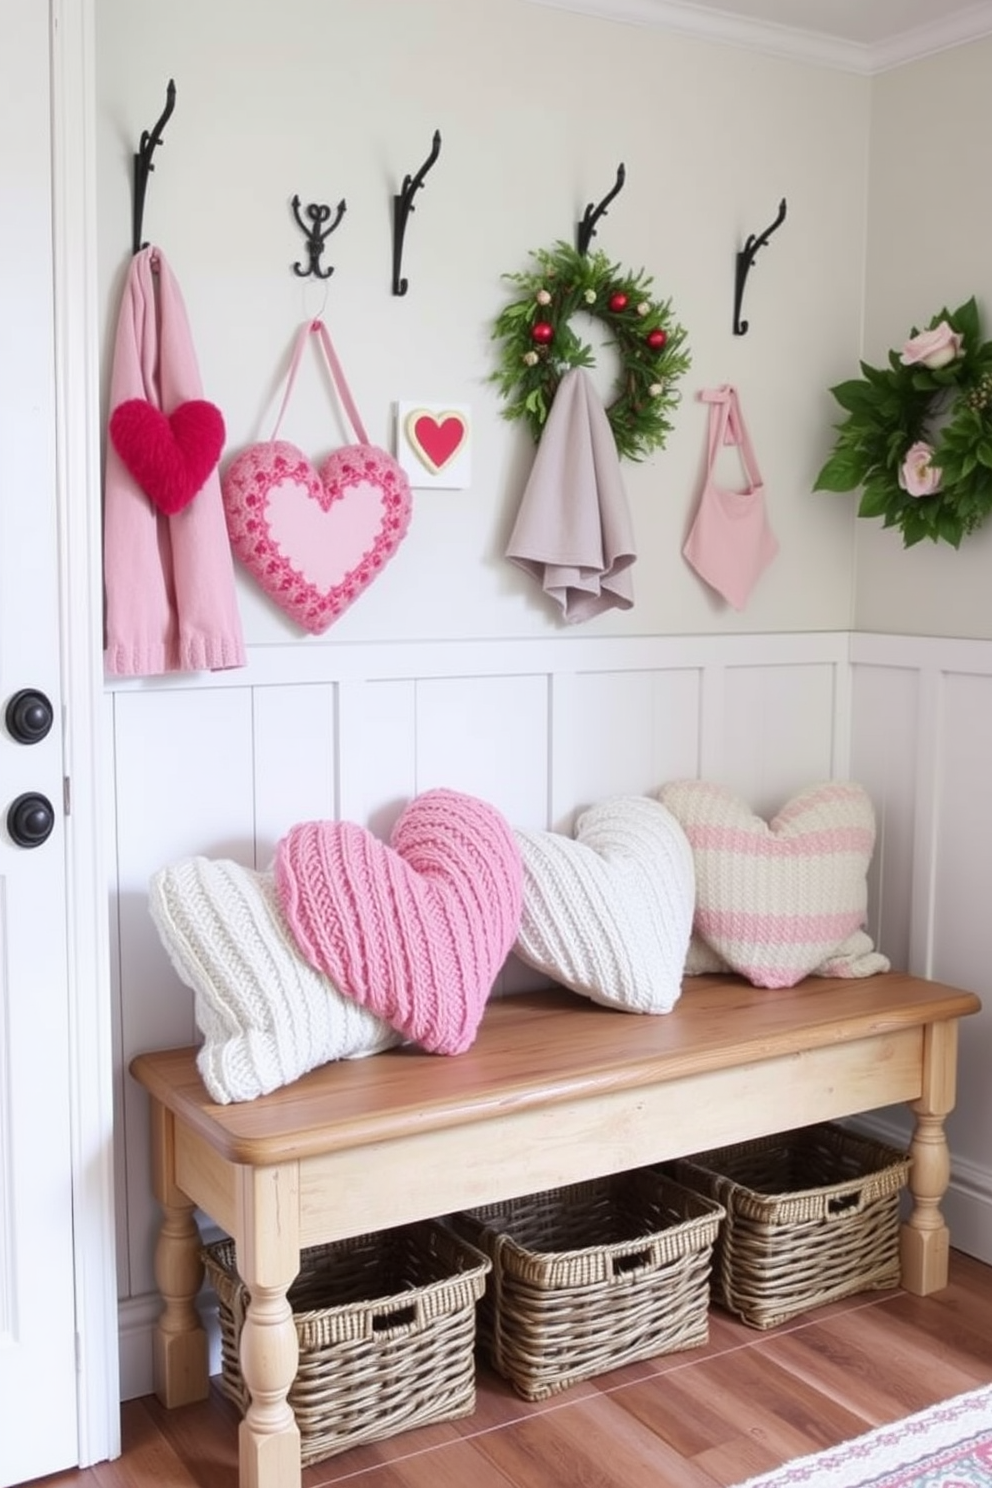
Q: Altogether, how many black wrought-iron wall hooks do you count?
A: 5